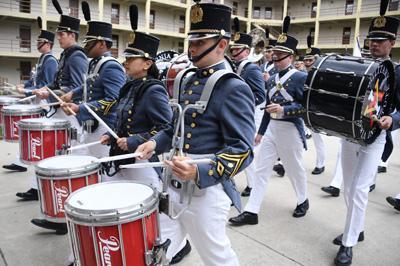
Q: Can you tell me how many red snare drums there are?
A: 5